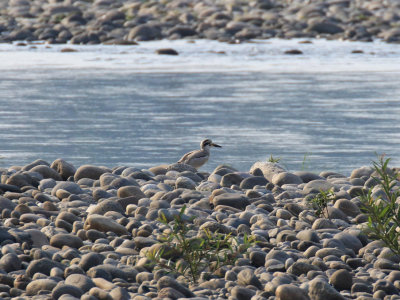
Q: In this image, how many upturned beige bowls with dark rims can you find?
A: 0